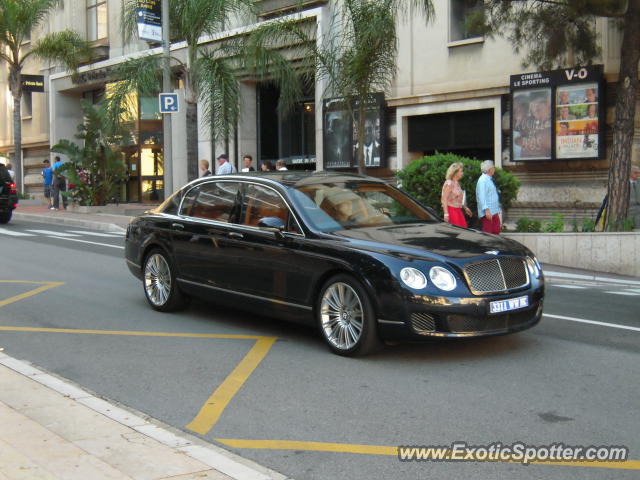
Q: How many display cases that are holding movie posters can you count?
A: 2